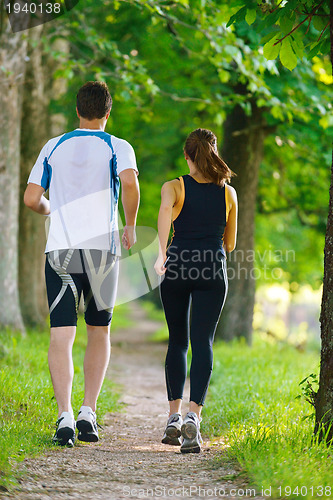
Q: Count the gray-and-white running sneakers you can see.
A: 2